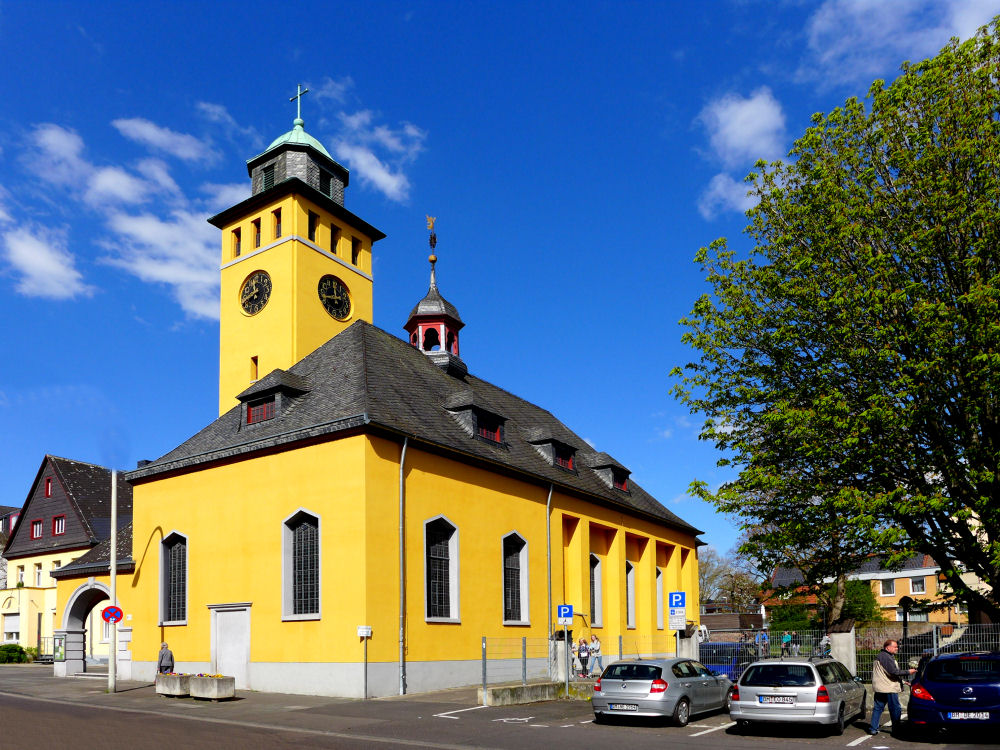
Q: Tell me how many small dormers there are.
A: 4